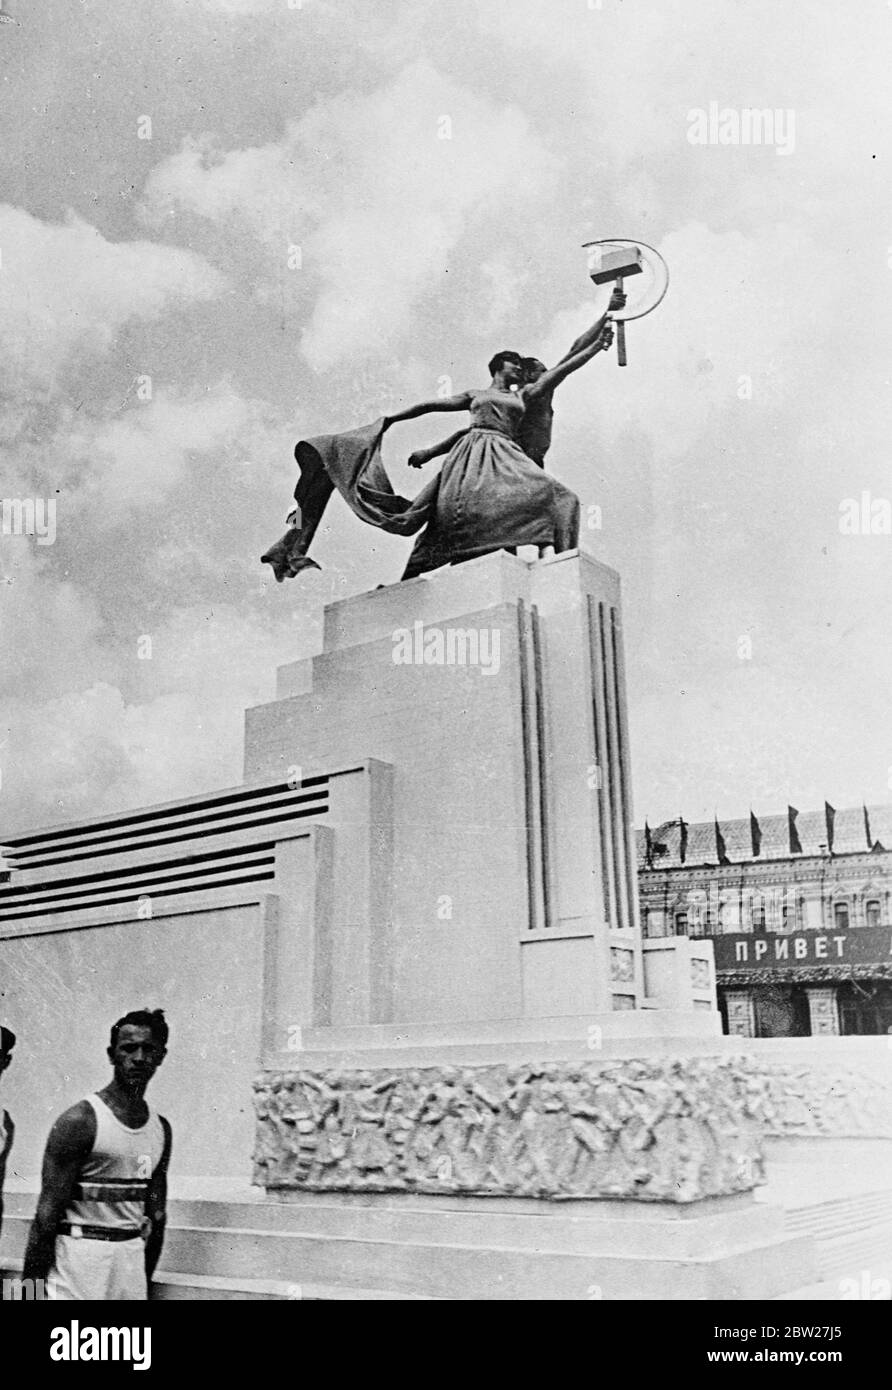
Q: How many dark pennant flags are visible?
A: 7